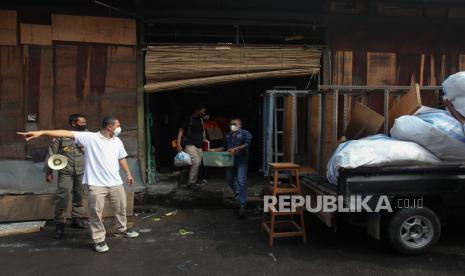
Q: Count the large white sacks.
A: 3